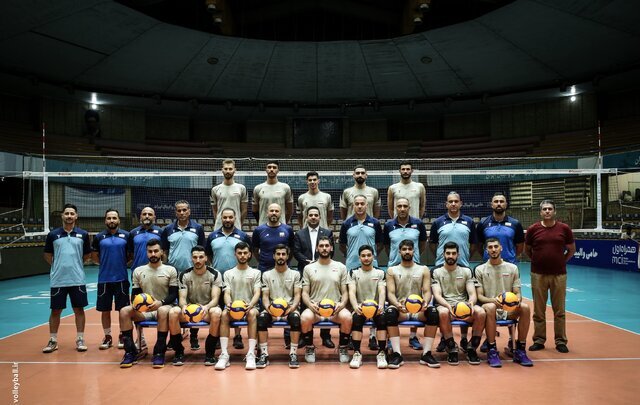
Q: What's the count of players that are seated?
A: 9